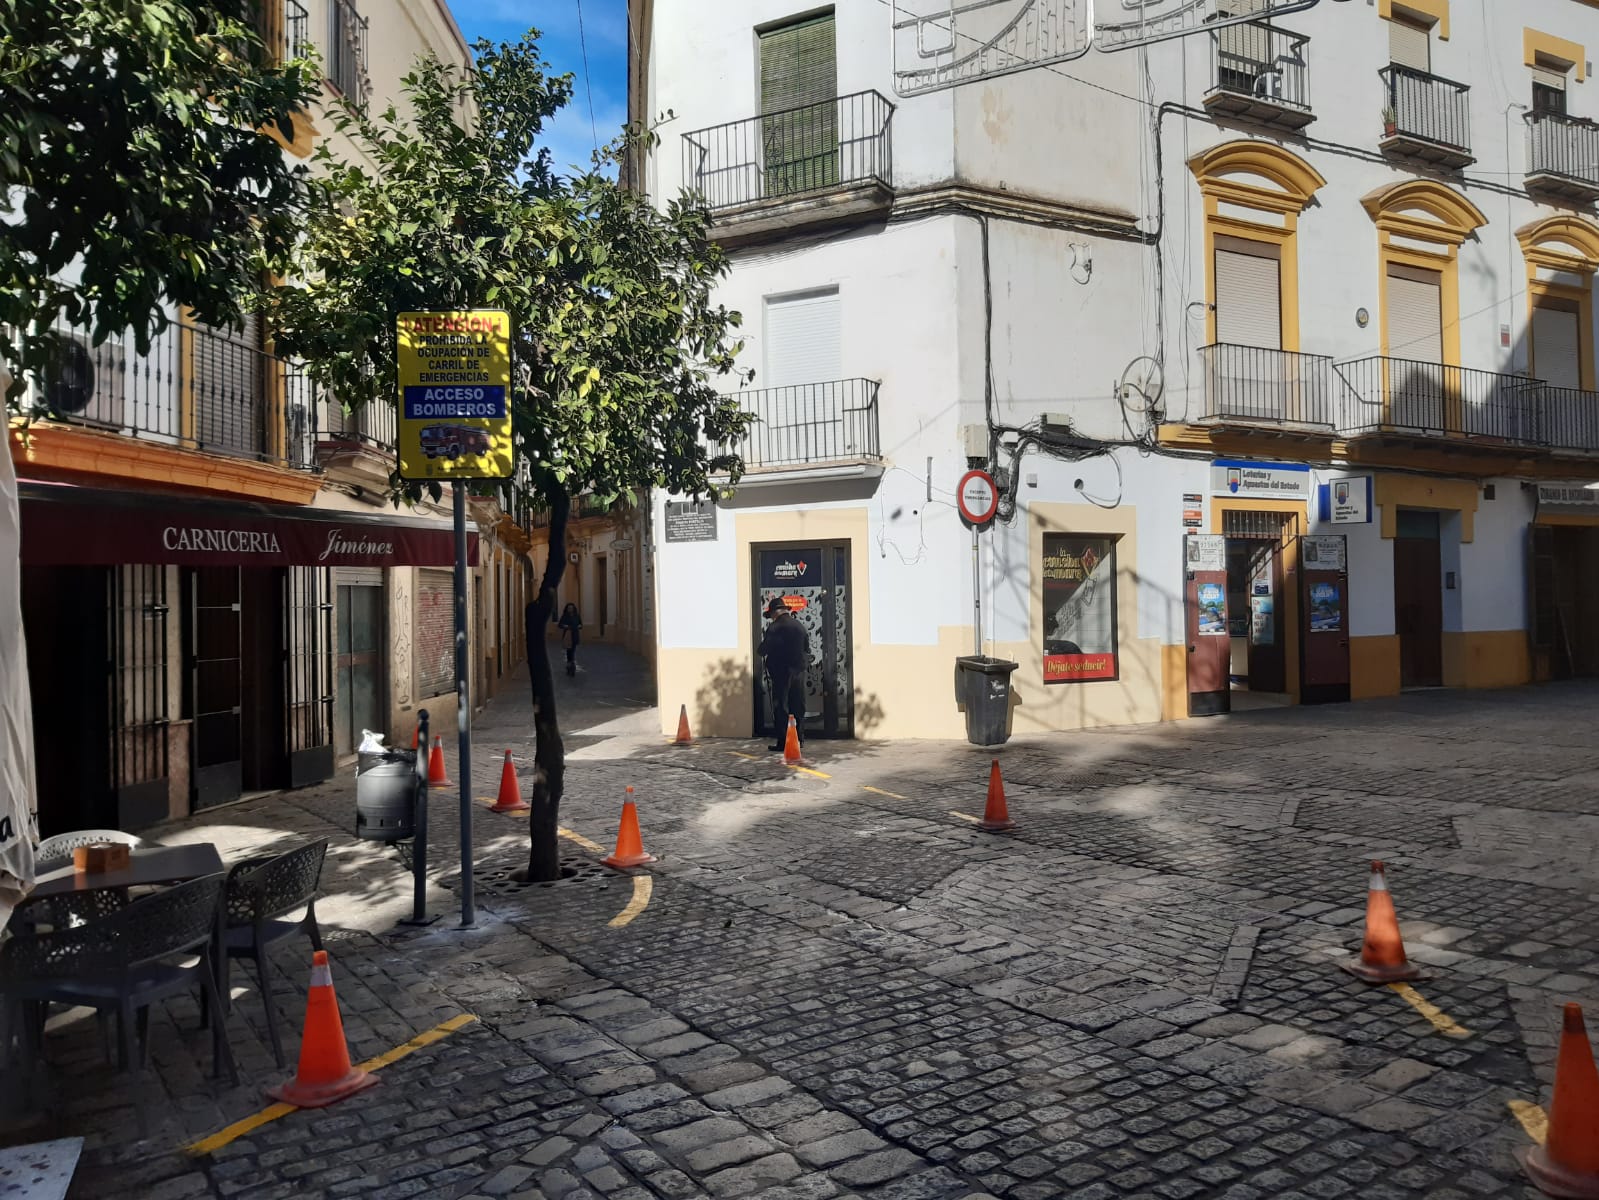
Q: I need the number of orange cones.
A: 10